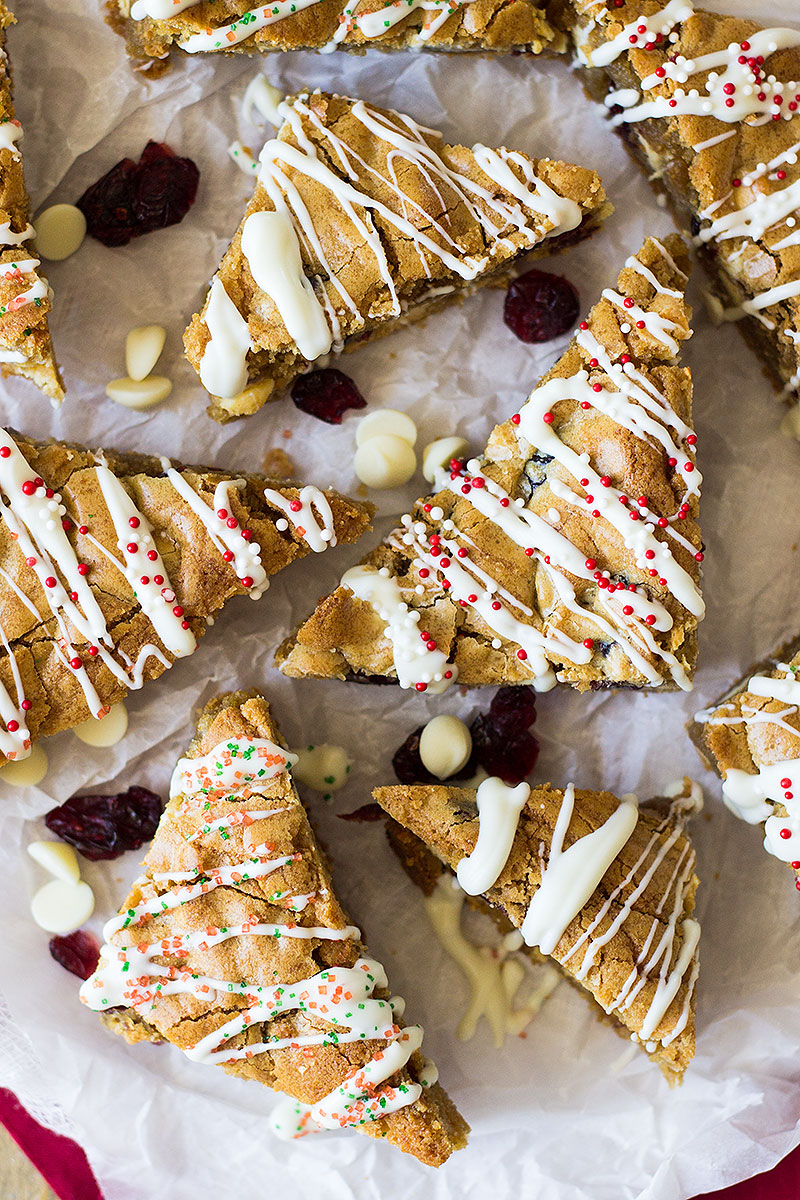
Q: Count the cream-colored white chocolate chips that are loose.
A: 11